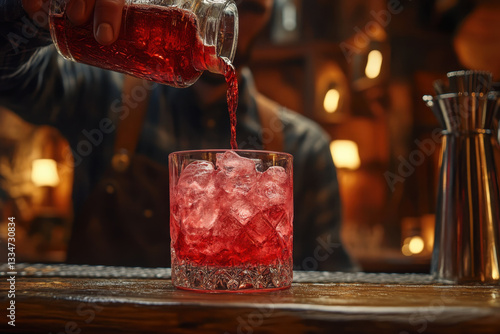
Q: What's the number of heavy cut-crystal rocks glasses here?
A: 1